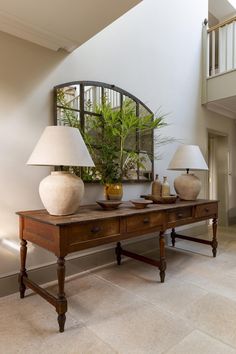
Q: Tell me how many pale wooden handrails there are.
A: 1